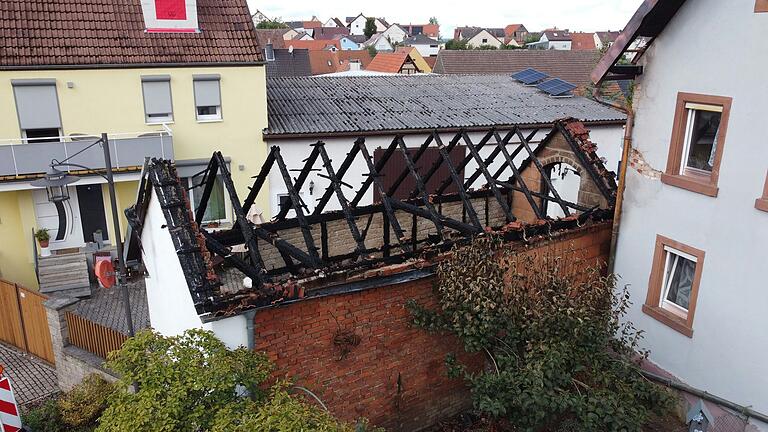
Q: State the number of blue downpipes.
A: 1